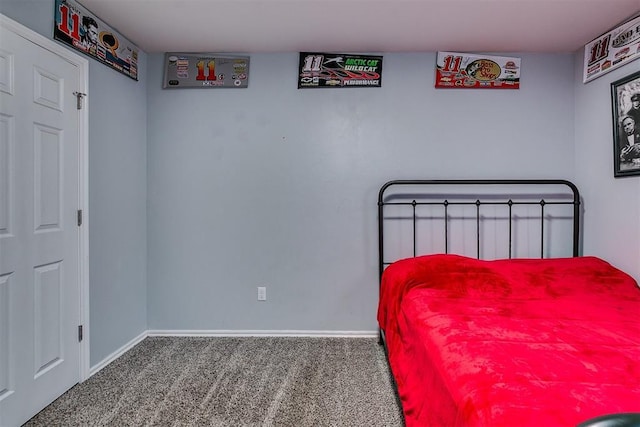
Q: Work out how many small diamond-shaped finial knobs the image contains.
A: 5